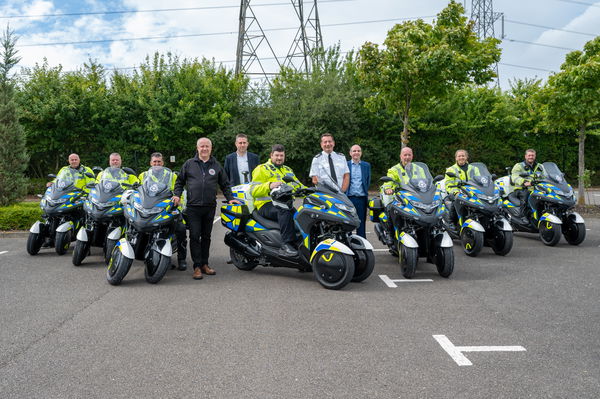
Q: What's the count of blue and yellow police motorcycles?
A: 7